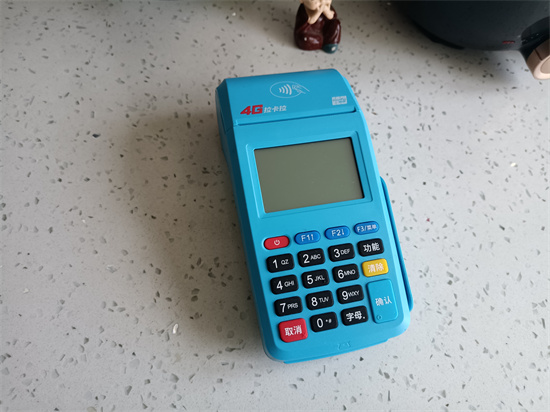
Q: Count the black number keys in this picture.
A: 10